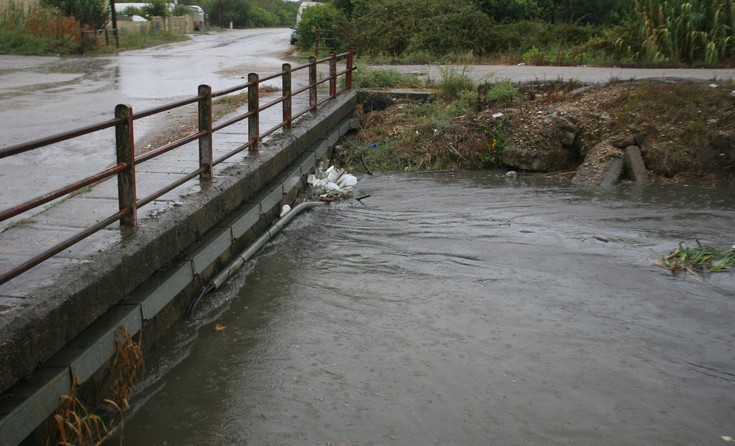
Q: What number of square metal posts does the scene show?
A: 7